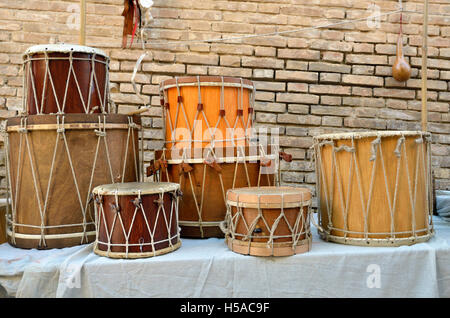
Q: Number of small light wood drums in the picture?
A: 1